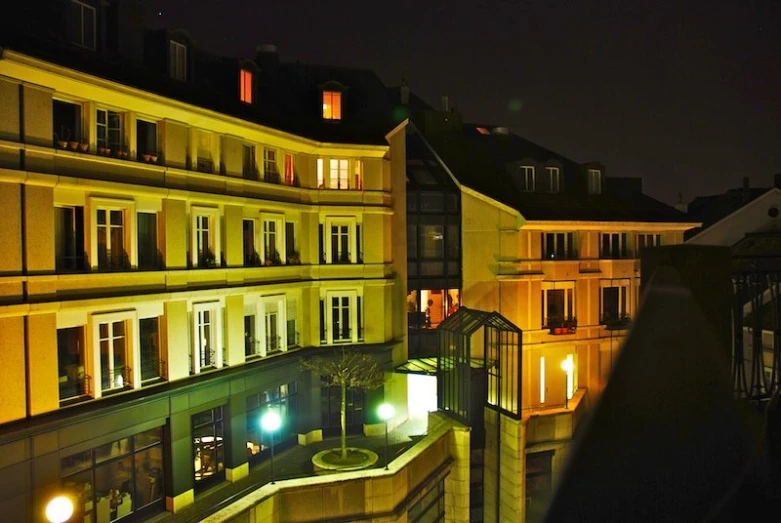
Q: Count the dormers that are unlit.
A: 5